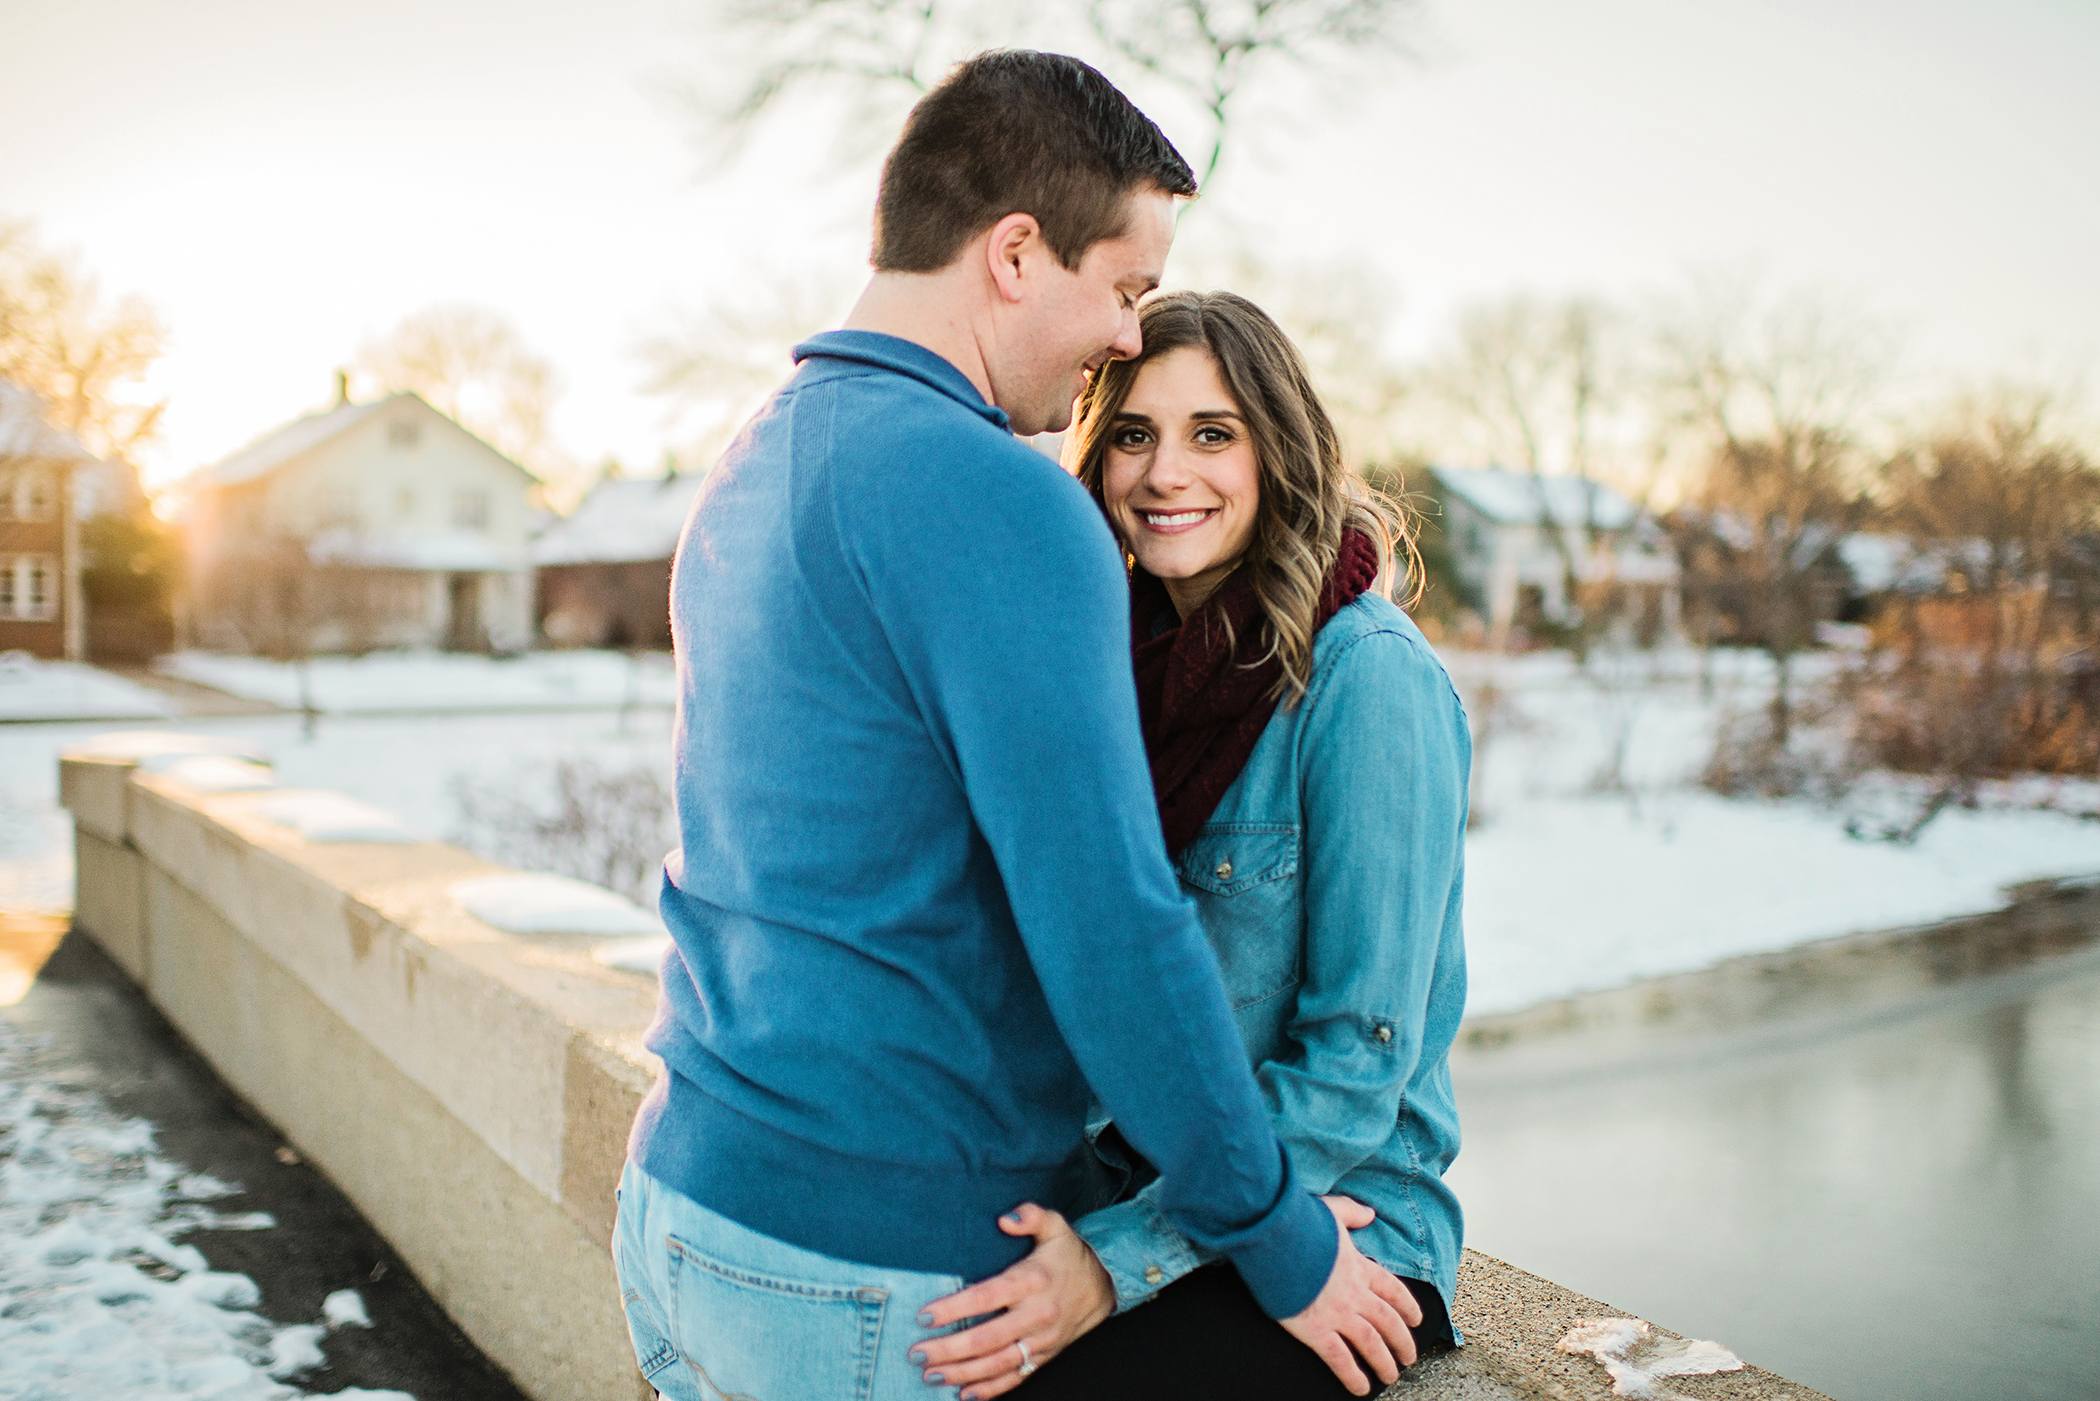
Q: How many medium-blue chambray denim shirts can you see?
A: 1